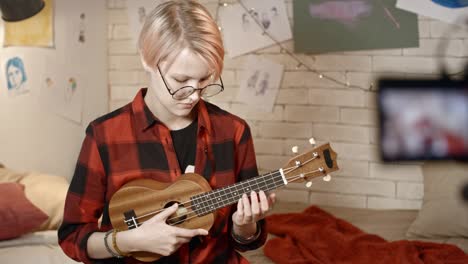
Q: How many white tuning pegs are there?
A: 4